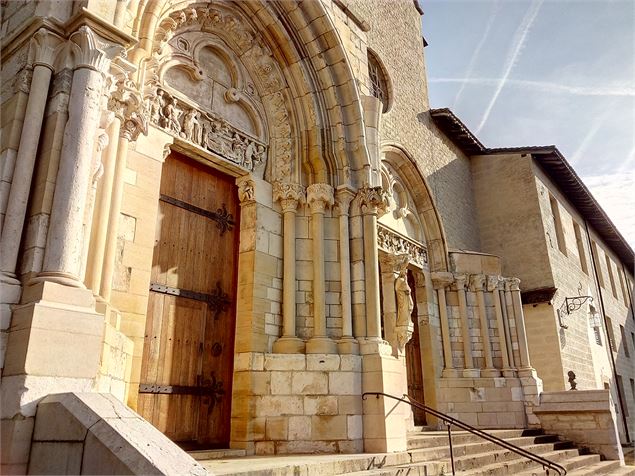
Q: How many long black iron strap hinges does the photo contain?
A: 3